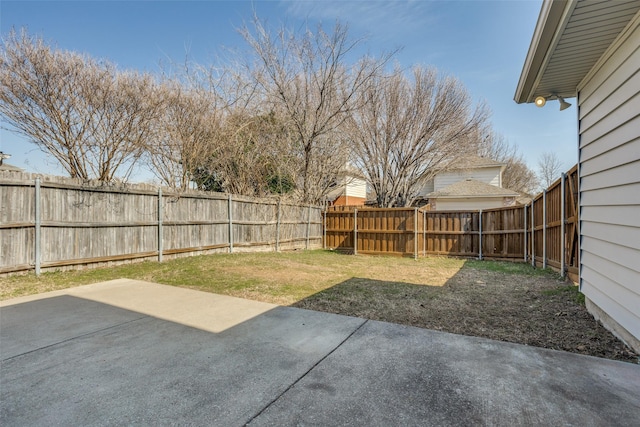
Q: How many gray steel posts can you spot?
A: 14